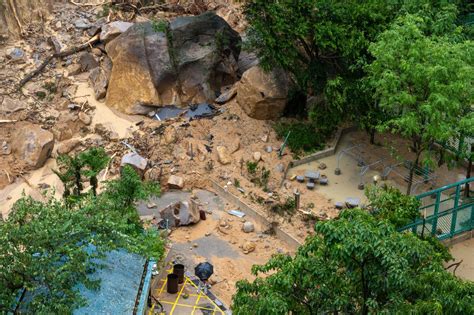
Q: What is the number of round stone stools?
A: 4